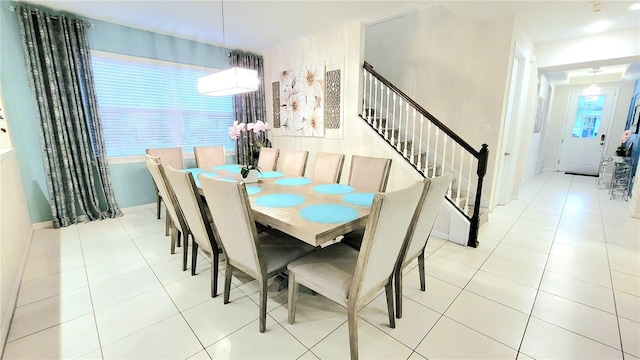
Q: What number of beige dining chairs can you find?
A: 12